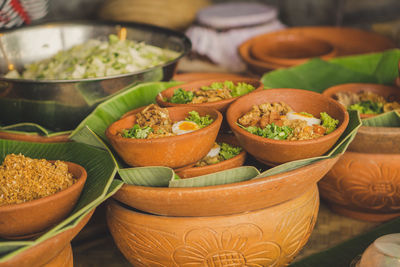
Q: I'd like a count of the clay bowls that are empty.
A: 2